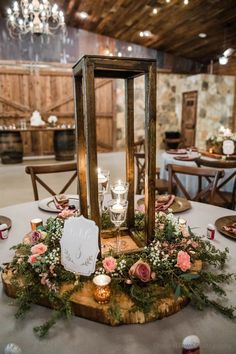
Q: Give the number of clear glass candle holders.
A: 3